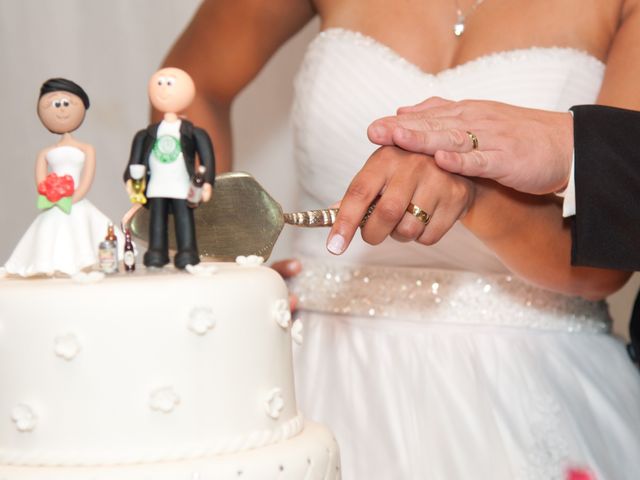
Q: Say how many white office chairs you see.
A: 0